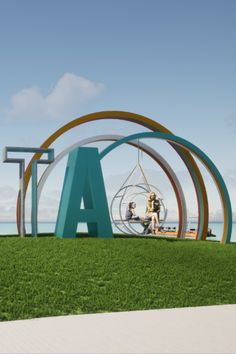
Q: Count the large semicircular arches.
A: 3